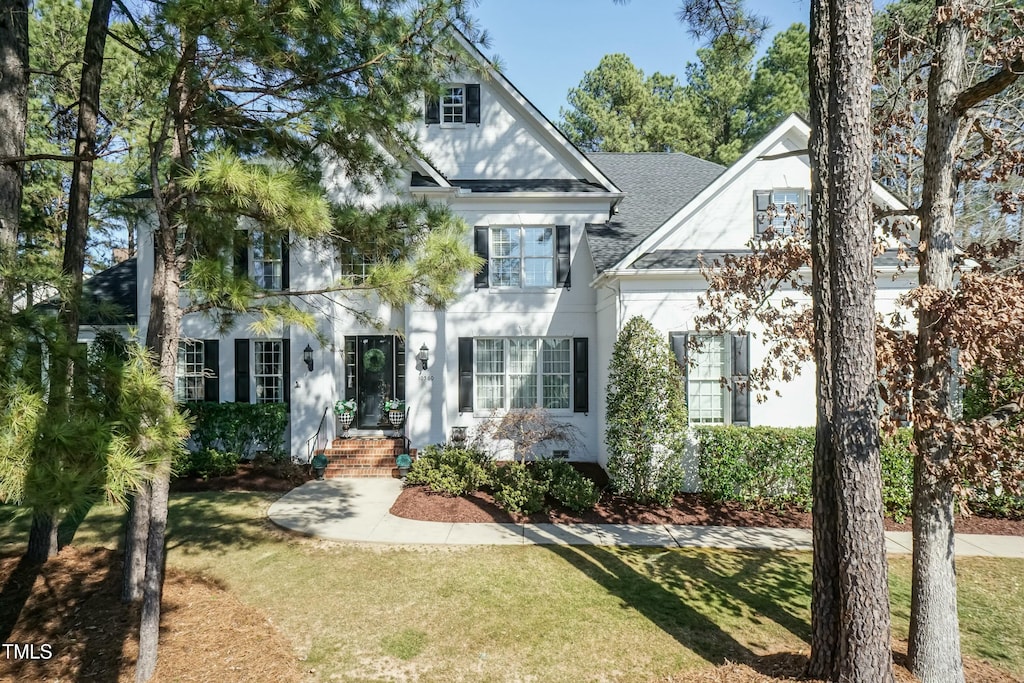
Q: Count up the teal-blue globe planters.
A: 2